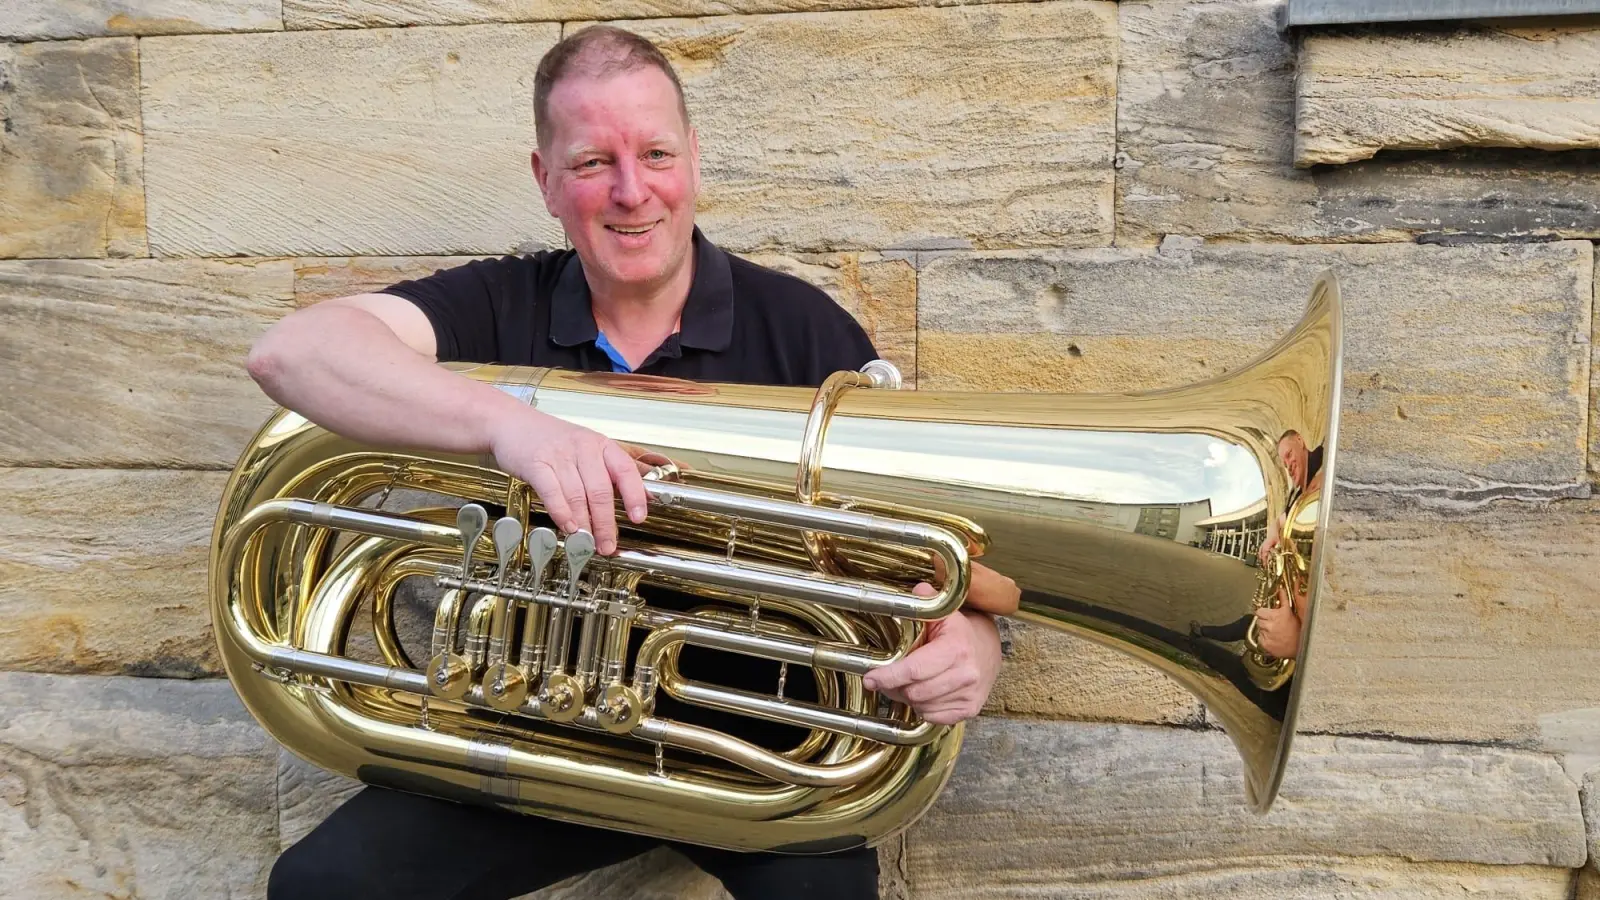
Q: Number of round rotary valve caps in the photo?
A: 4